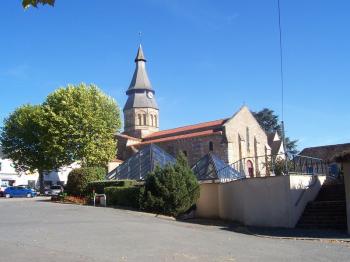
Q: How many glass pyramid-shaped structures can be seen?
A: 2